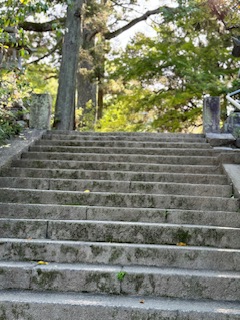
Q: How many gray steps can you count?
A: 14